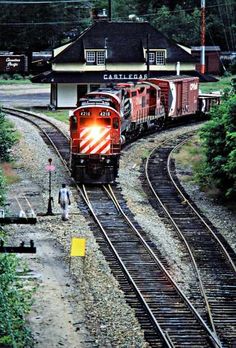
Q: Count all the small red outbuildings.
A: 1